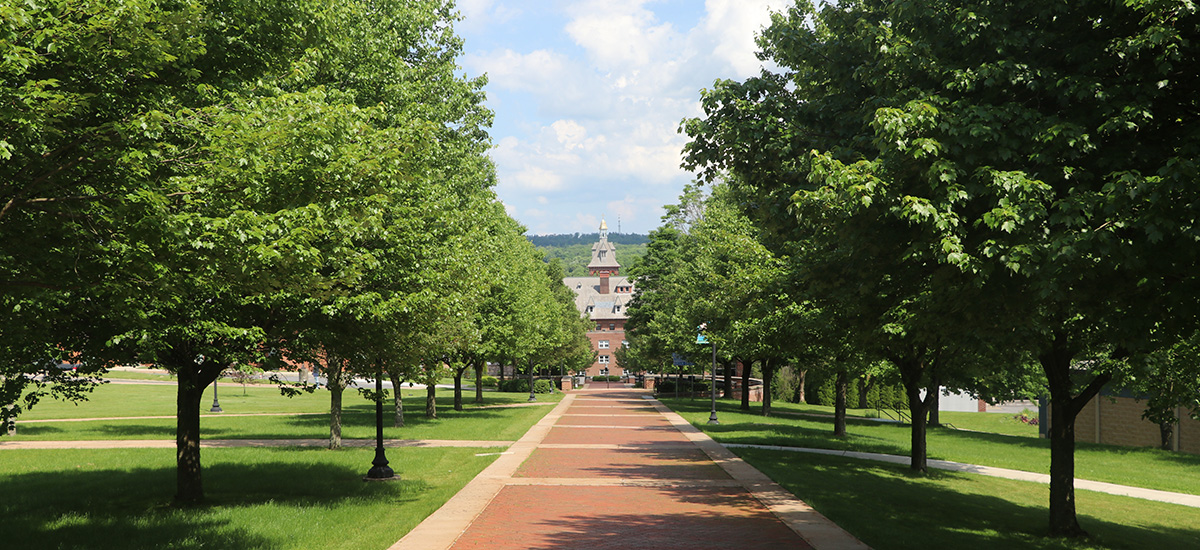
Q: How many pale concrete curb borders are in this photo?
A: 2